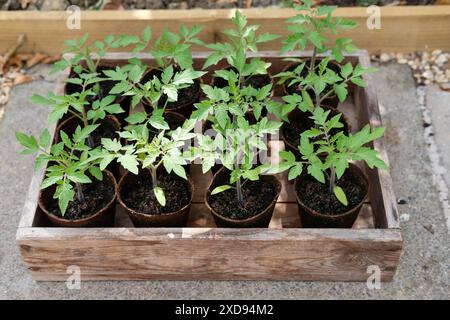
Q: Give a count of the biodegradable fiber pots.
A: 12